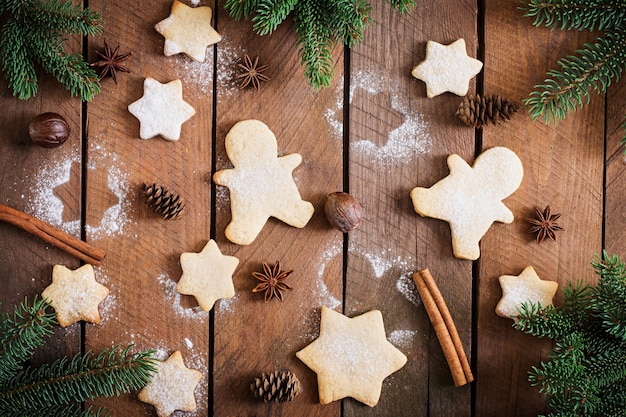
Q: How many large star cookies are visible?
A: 1